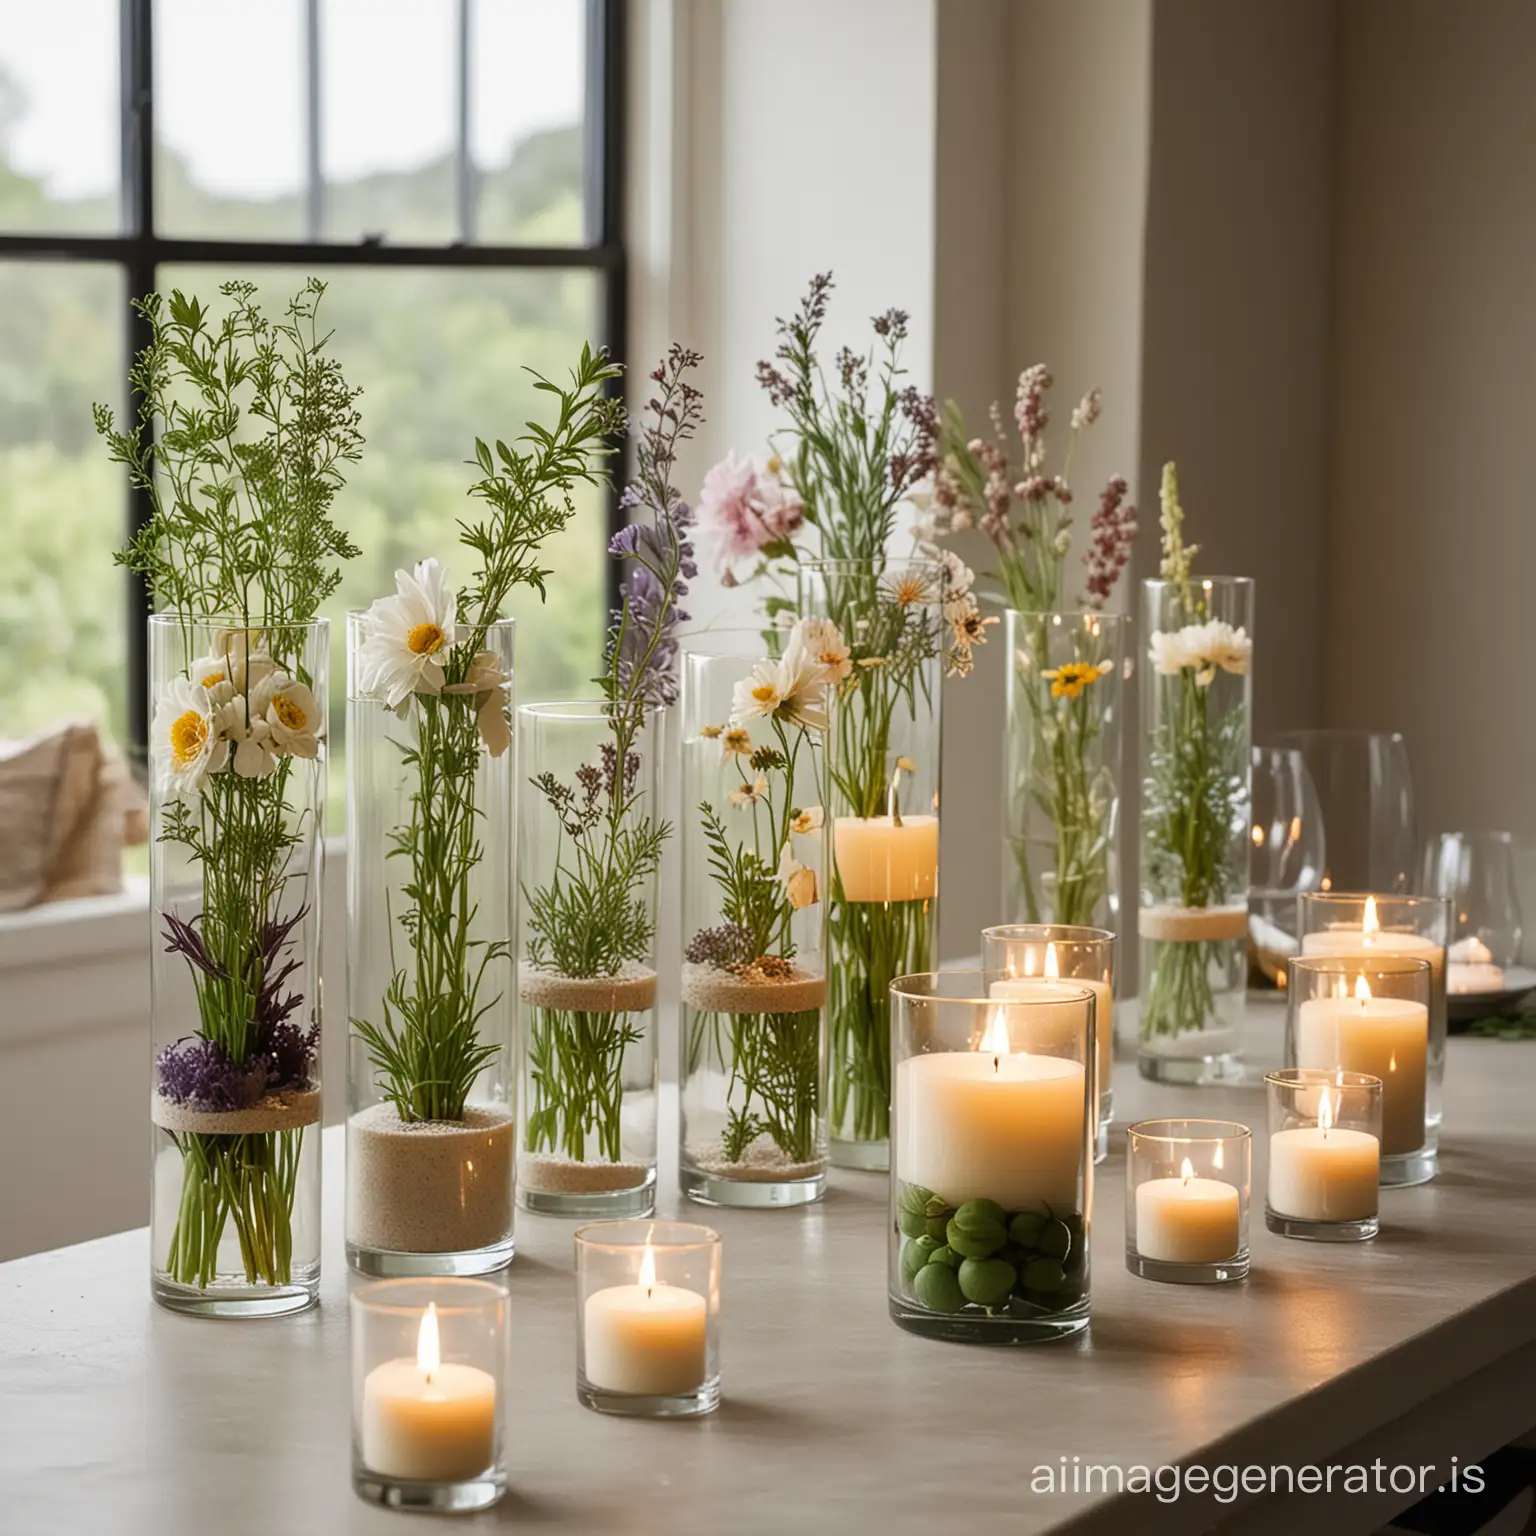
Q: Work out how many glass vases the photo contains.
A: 7